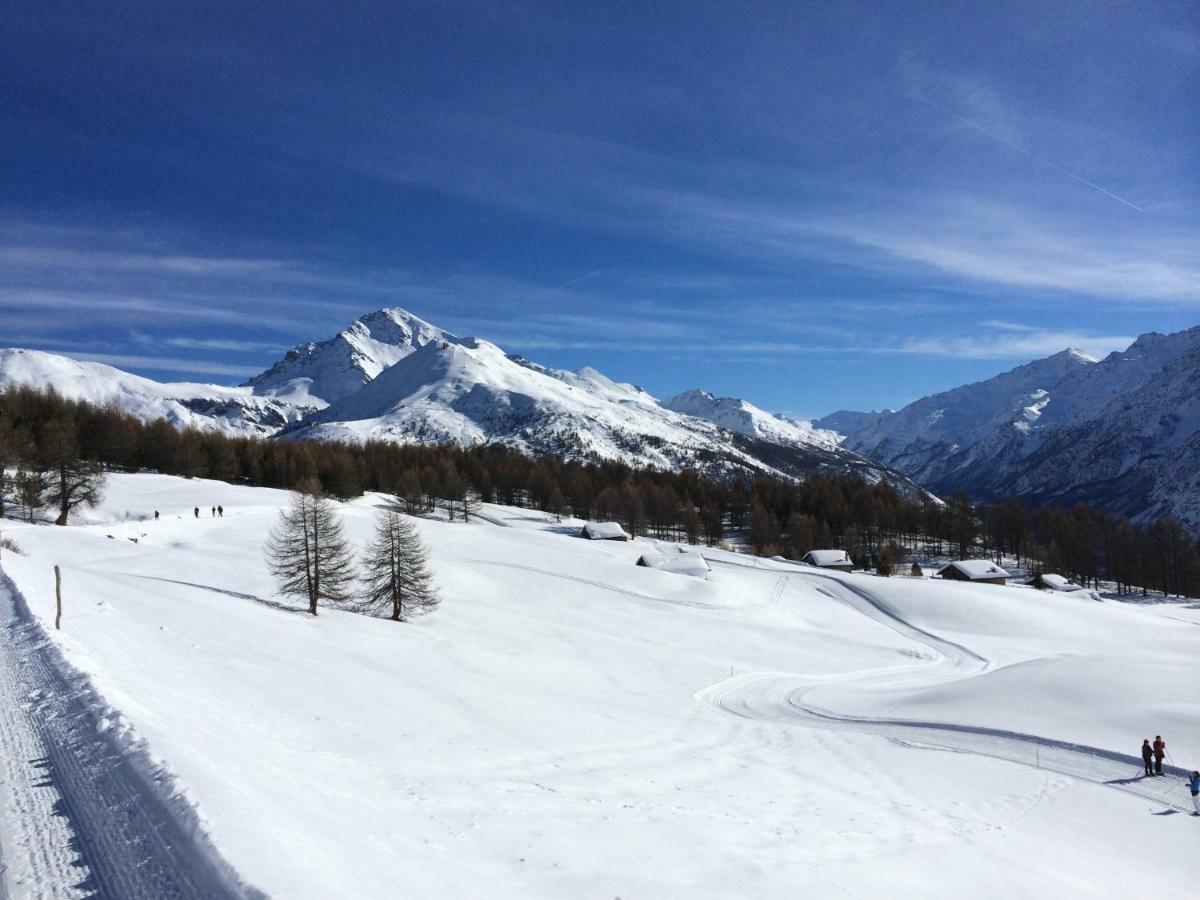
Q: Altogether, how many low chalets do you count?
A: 5